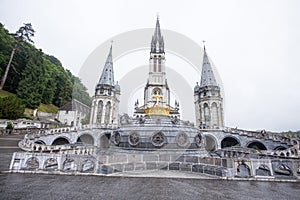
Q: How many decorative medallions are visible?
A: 5